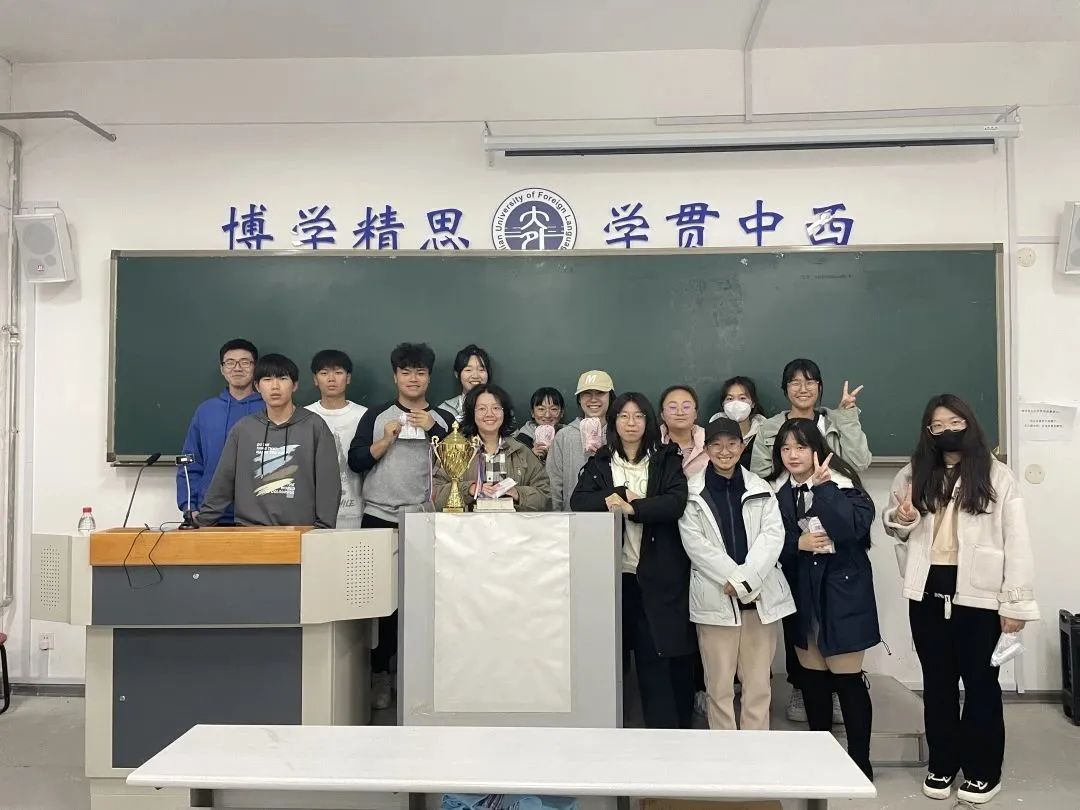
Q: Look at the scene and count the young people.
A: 15